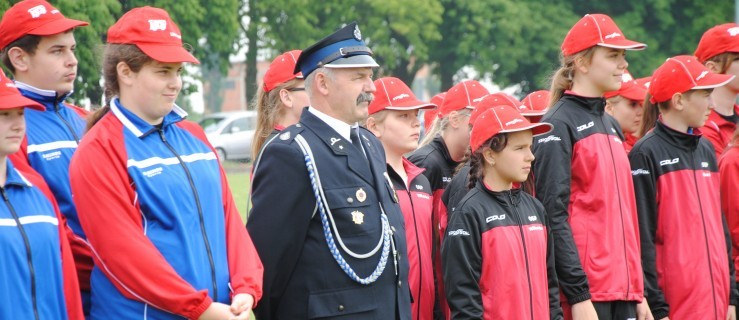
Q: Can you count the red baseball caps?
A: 15